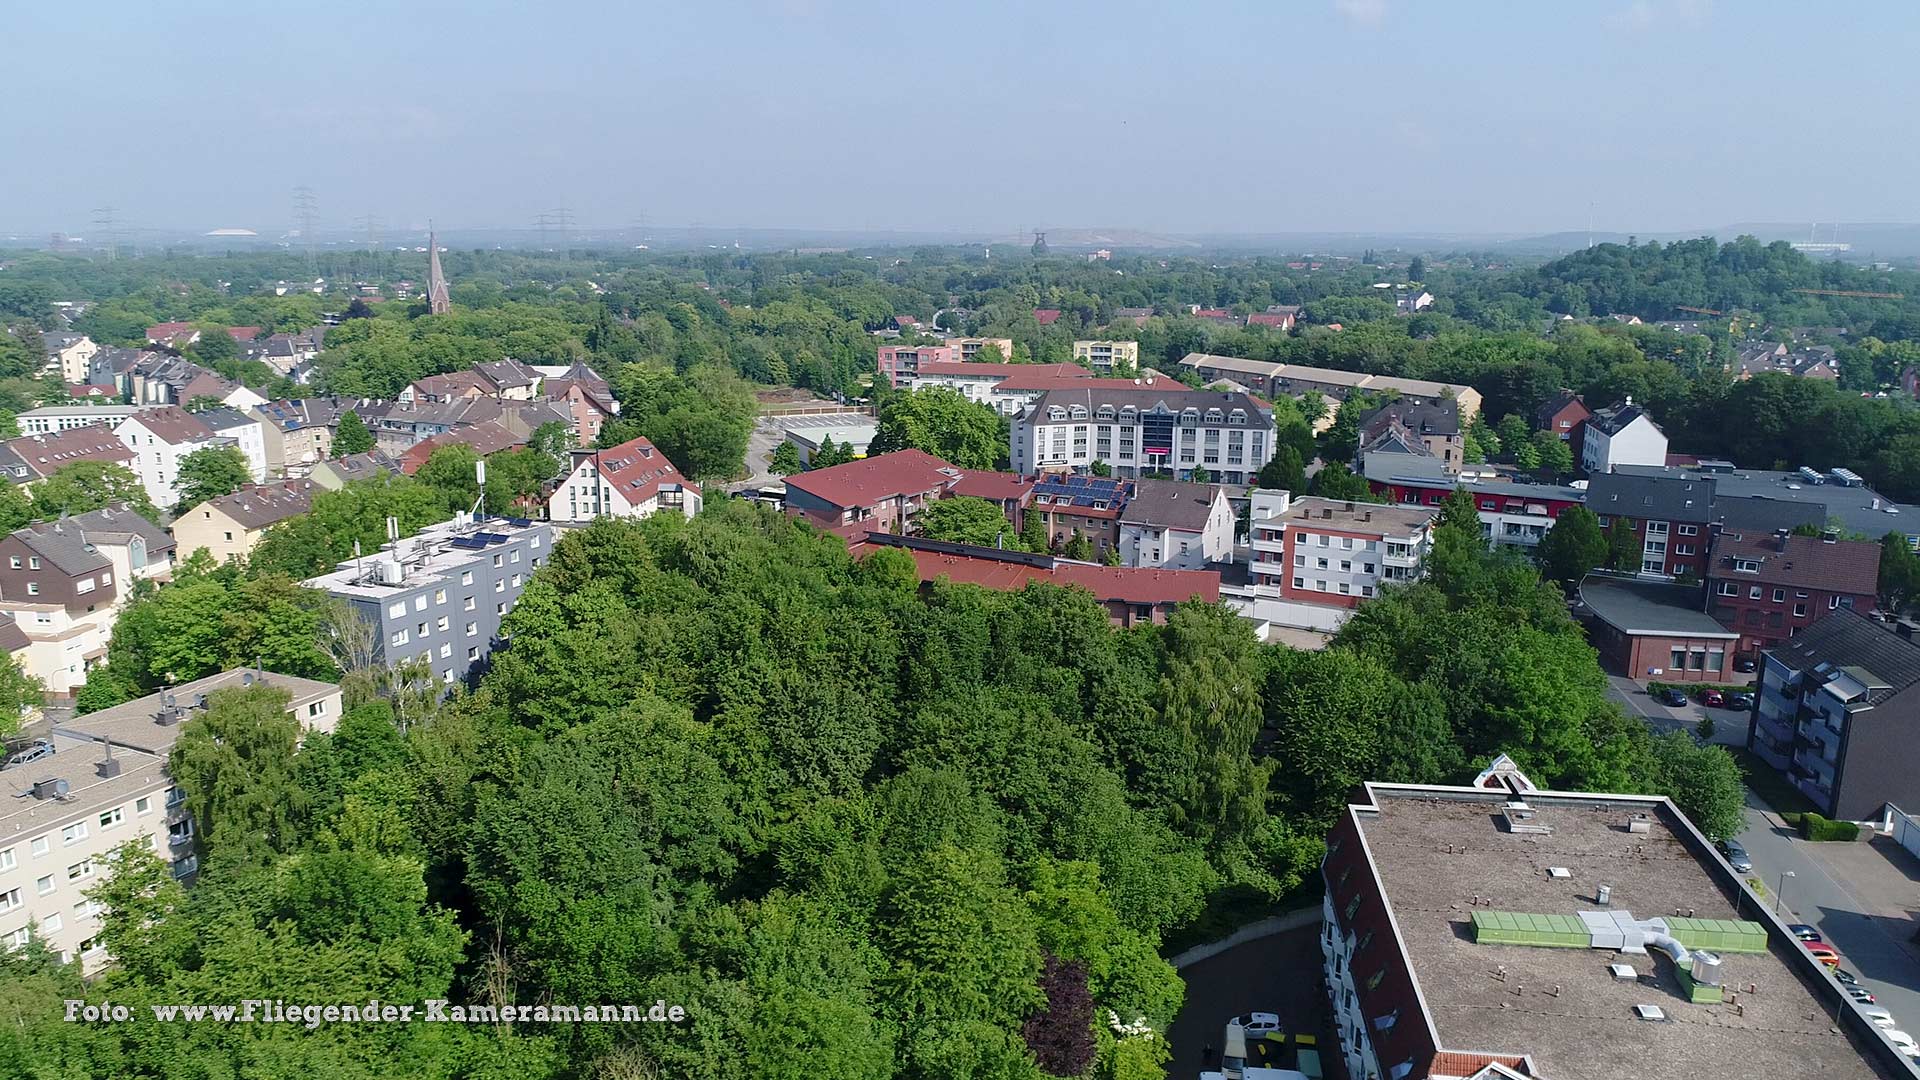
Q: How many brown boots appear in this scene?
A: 0